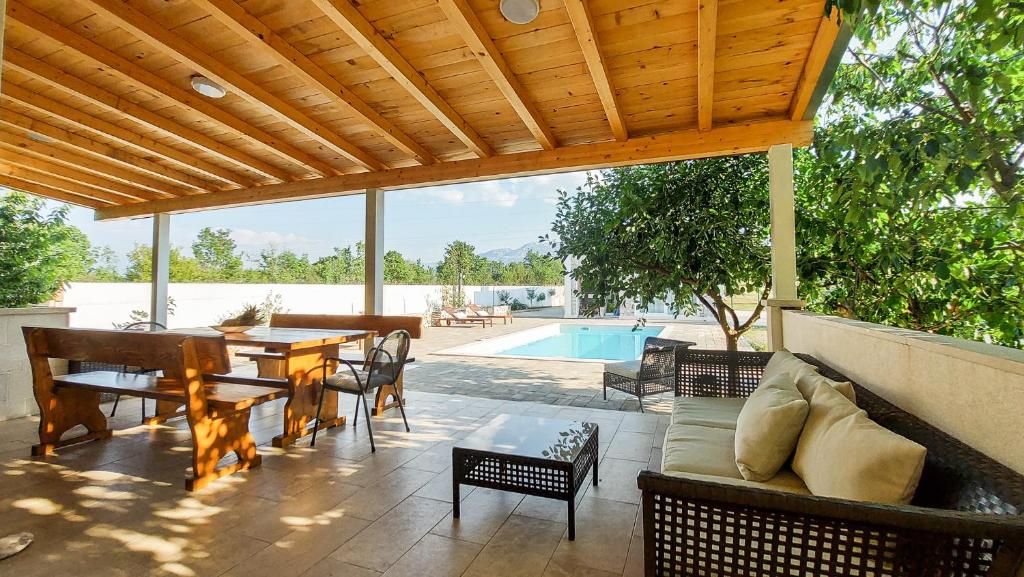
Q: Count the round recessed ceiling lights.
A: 2